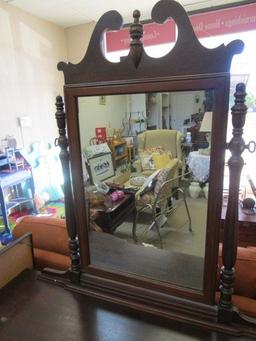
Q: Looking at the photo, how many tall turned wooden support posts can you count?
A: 2